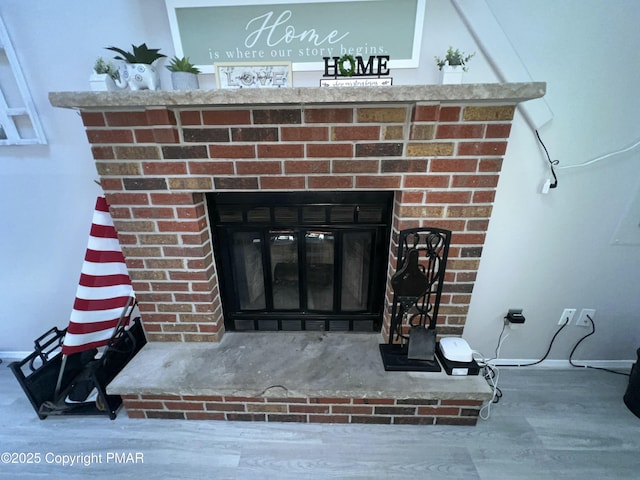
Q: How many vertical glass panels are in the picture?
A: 4